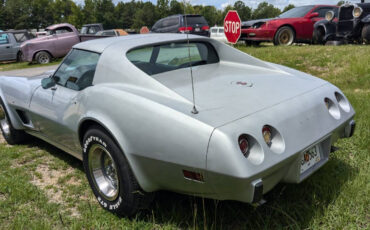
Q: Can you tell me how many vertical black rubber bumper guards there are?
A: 2